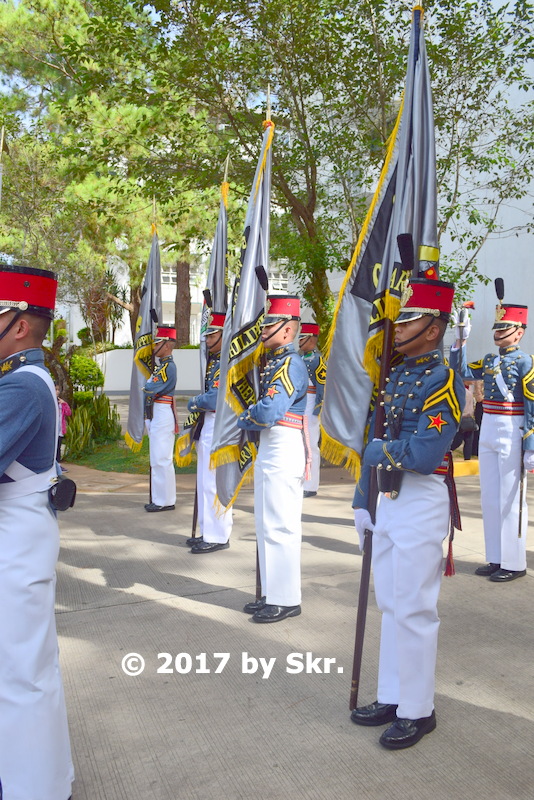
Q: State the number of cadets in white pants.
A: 7